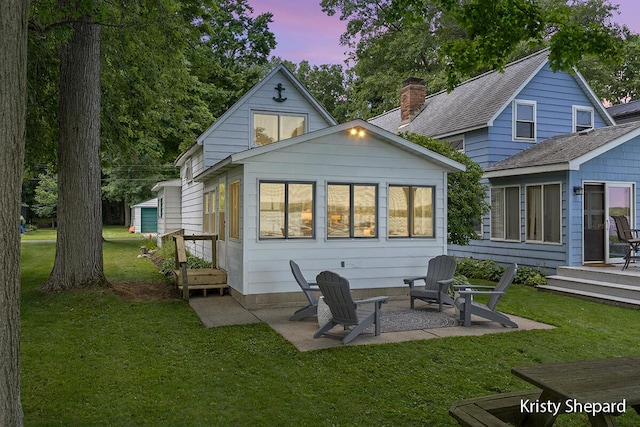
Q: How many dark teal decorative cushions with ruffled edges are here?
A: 0